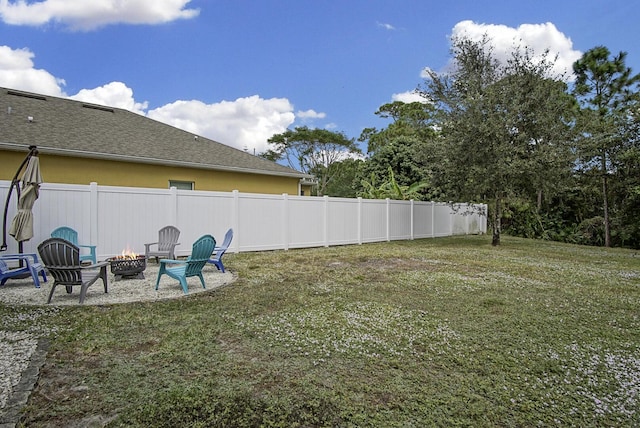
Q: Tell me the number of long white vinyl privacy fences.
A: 1